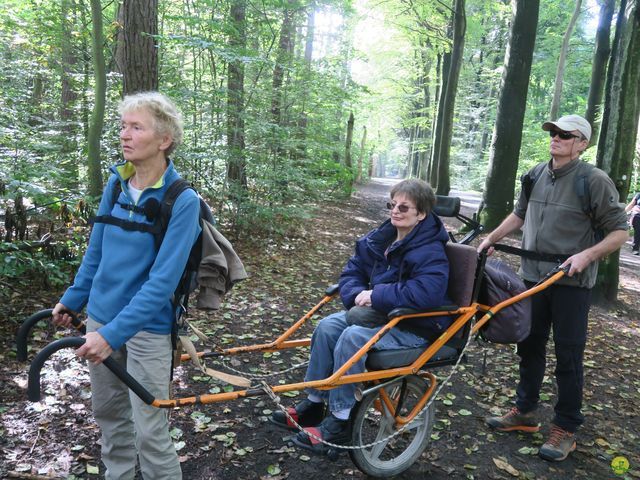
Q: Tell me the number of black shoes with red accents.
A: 2